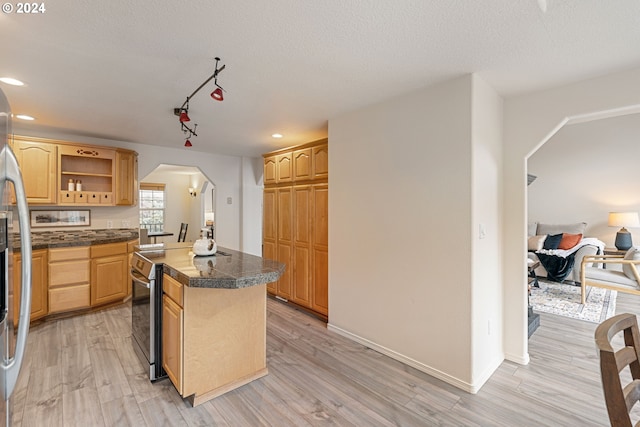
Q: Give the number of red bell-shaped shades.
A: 3